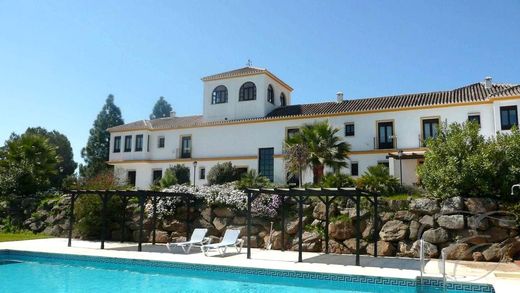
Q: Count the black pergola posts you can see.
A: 12